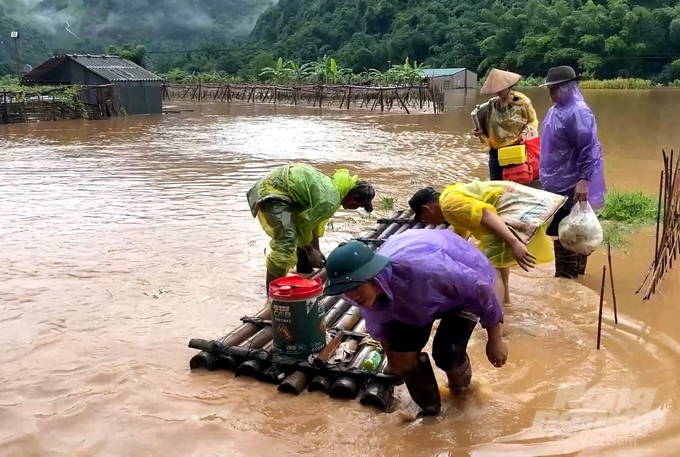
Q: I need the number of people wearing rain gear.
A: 5